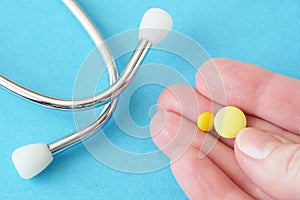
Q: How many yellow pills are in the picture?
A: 2